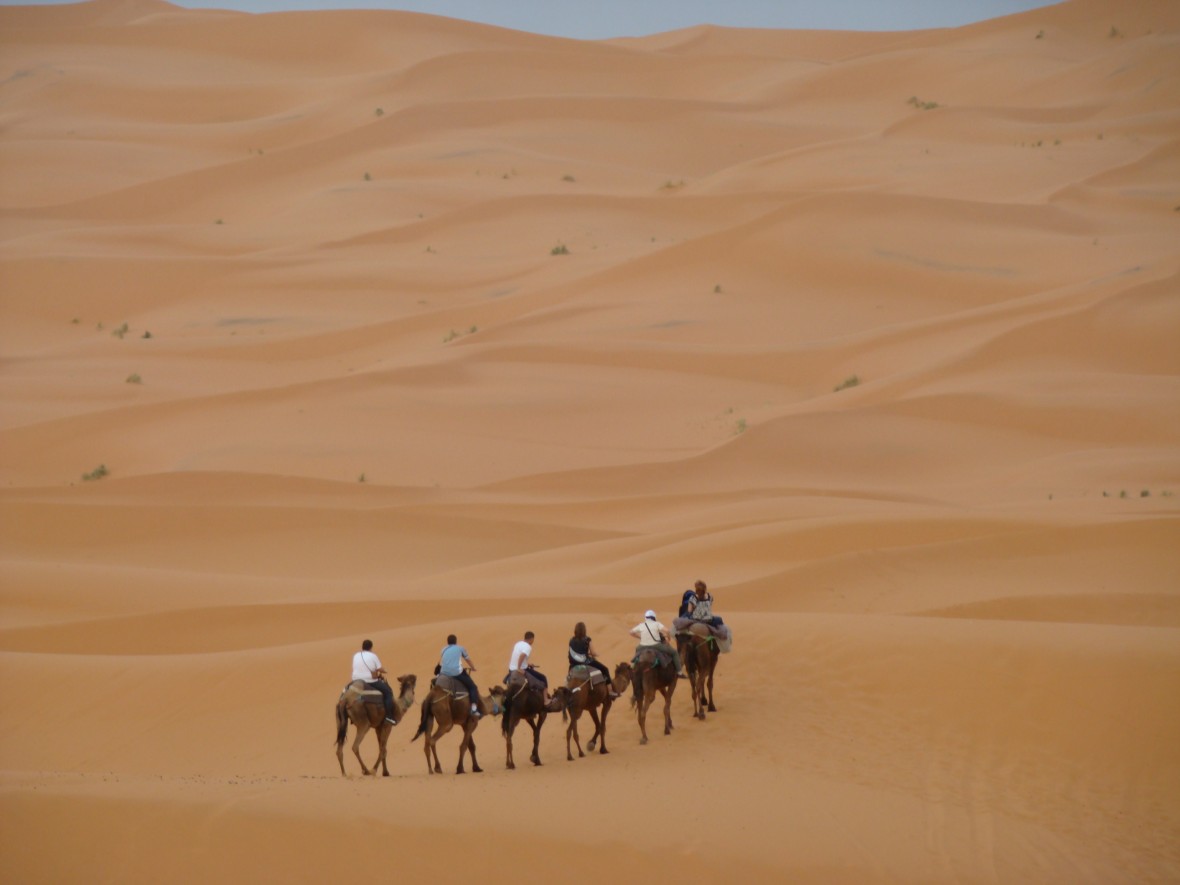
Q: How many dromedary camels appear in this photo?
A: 6